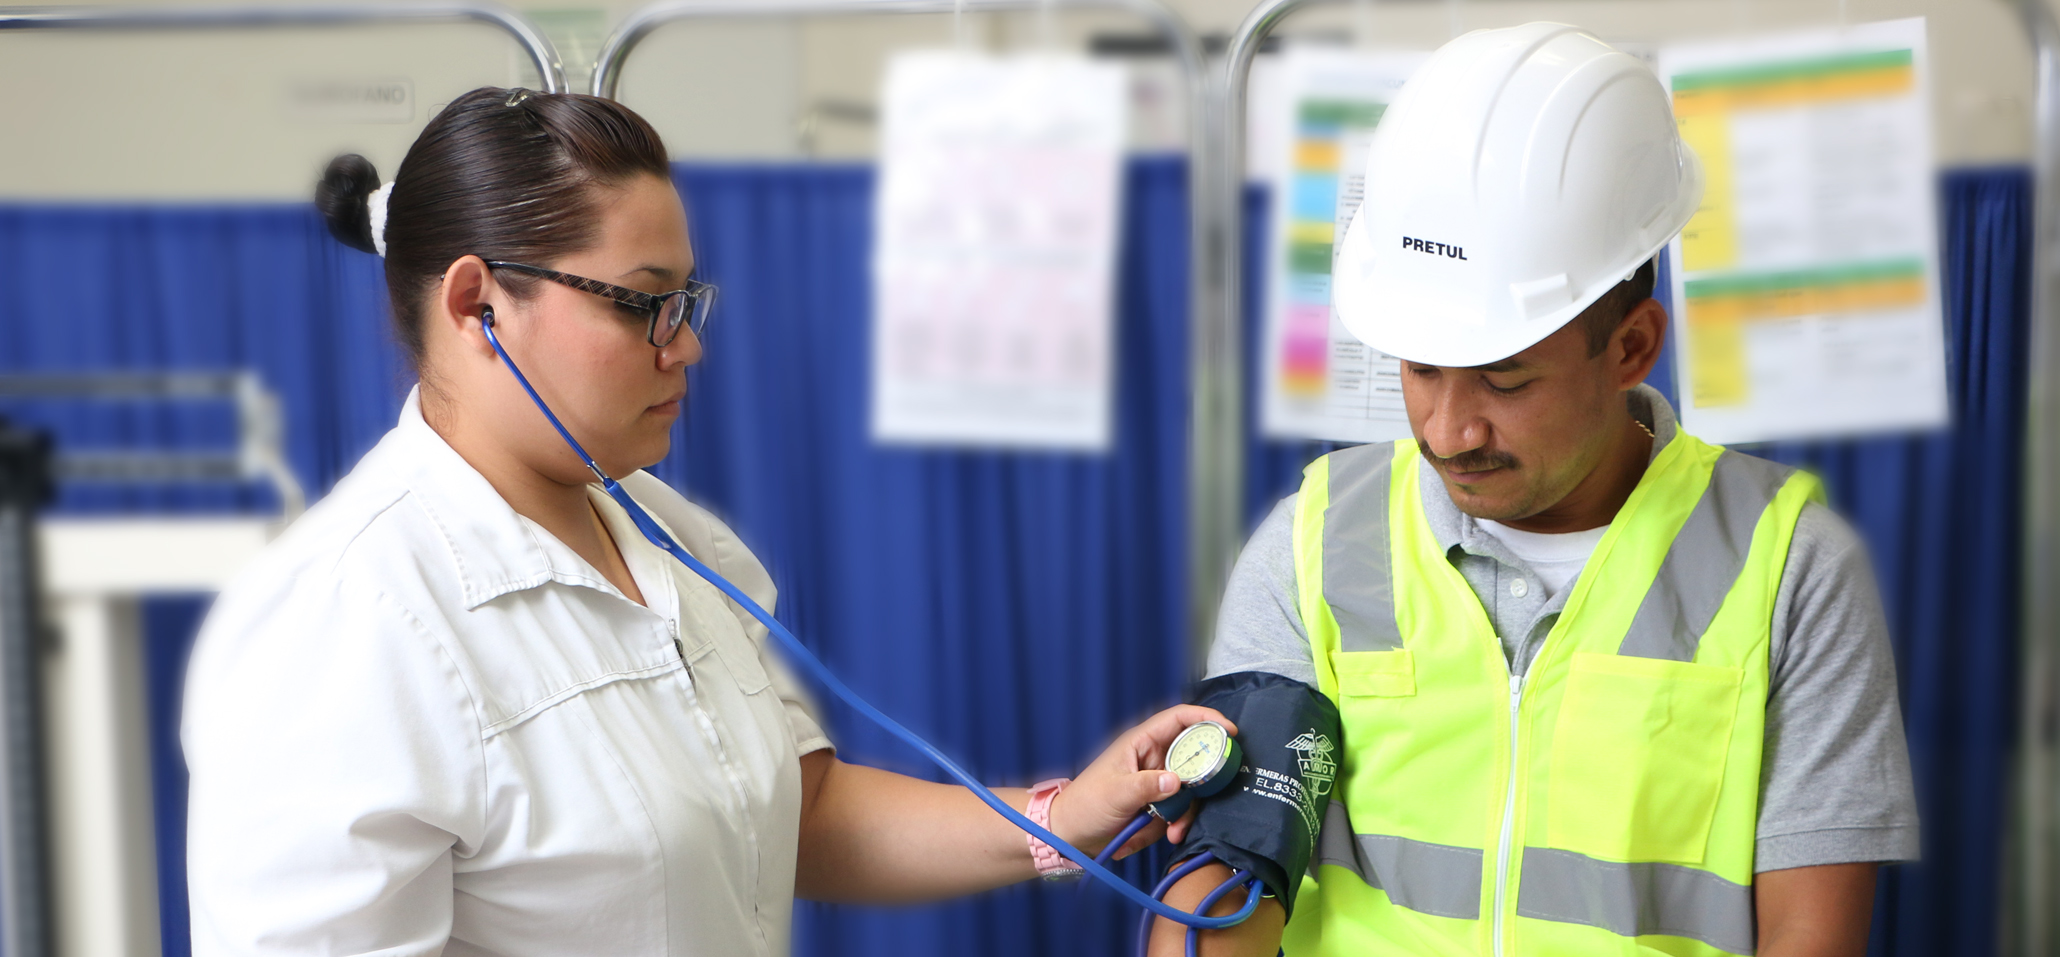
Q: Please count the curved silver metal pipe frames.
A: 3